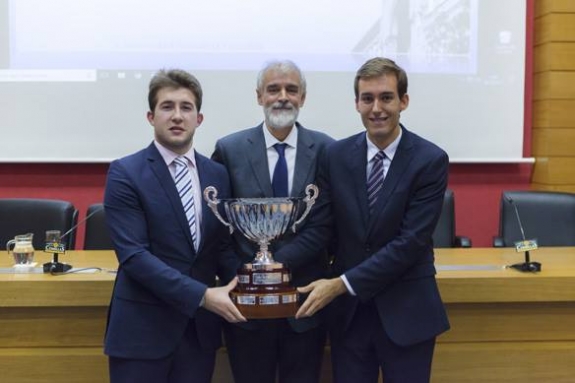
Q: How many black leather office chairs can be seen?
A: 4